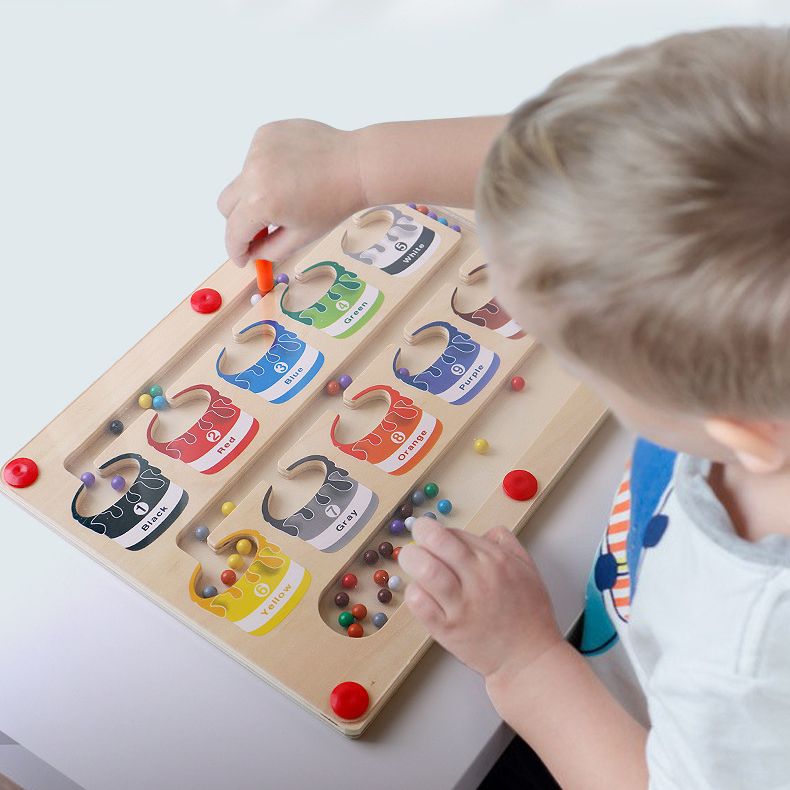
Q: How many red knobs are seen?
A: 4